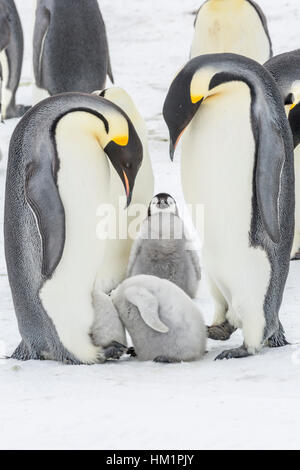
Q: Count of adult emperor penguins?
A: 7